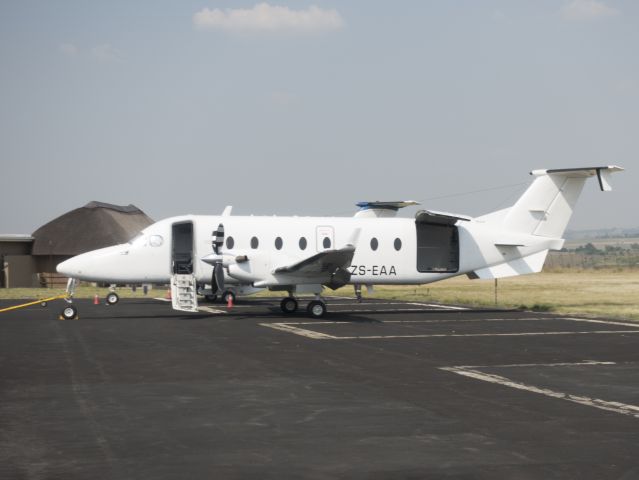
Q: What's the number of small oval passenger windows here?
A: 7